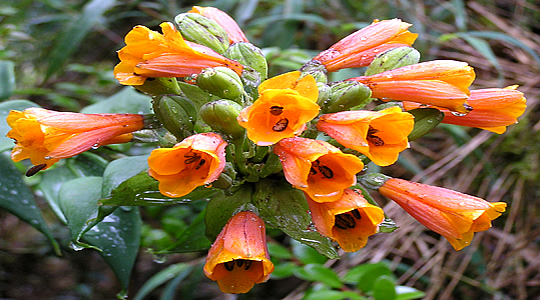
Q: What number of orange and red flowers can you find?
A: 13